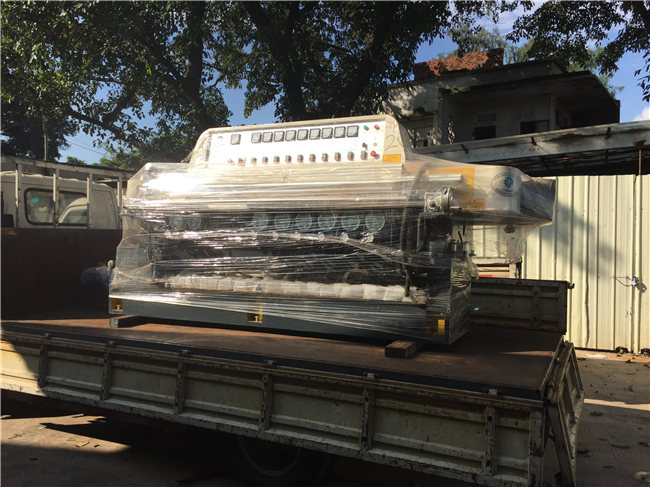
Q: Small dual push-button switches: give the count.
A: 10